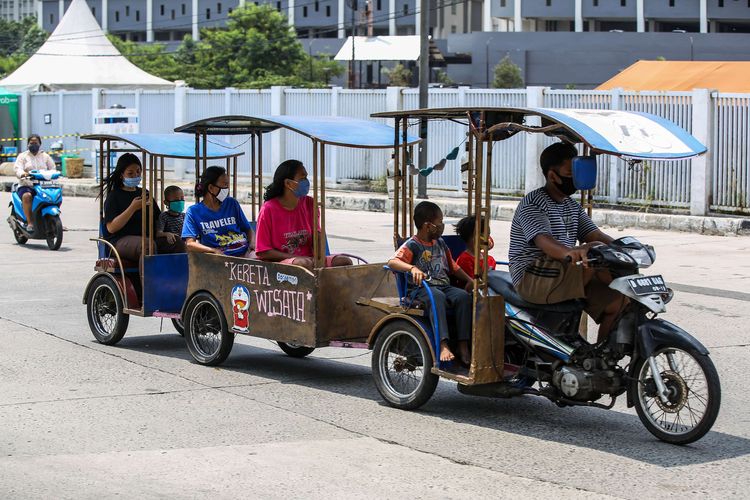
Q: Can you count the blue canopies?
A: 3